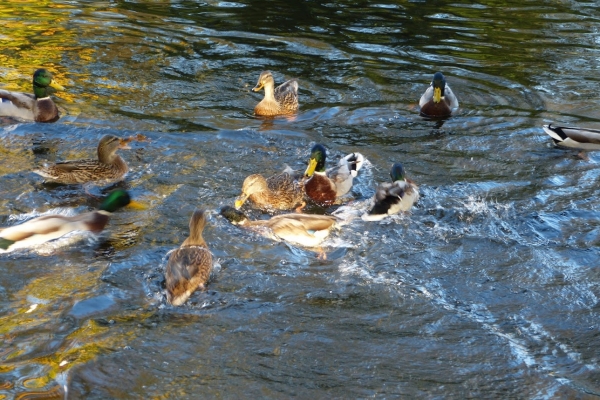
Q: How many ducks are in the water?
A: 11